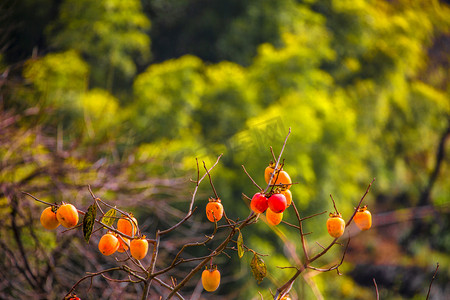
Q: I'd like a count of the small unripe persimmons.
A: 0